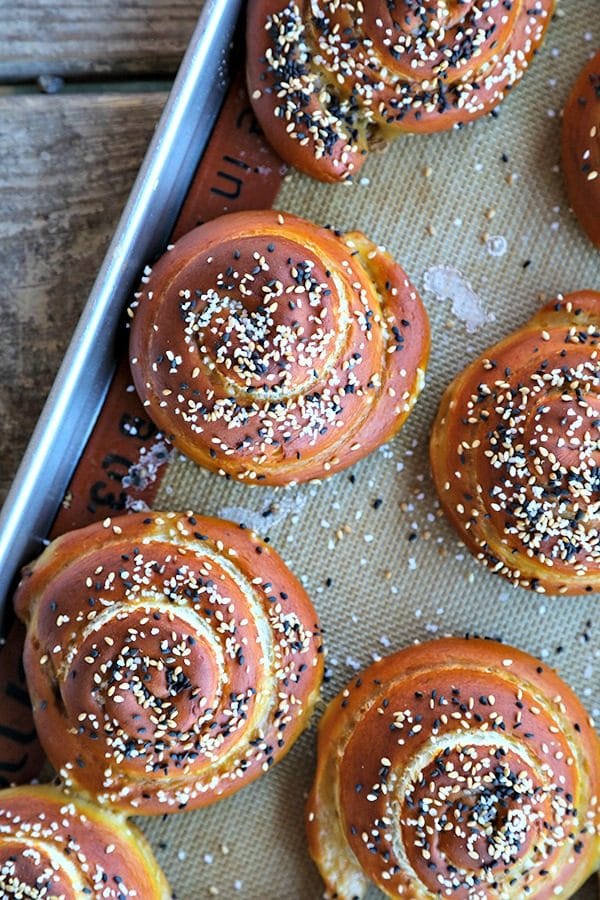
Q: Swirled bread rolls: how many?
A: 7